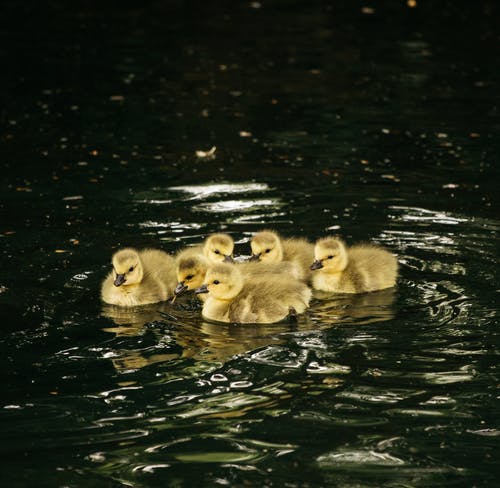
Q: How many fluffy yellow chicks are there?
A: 6